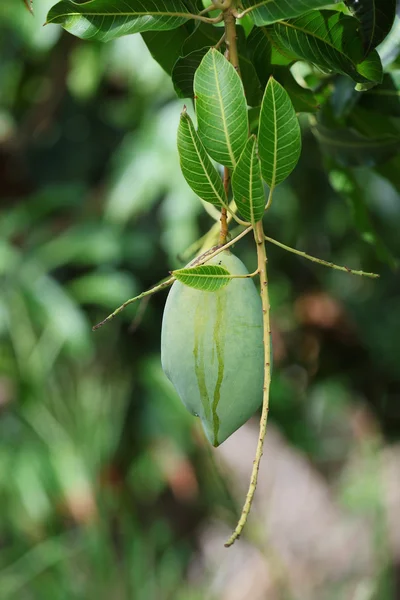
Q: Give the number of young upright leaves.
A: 4